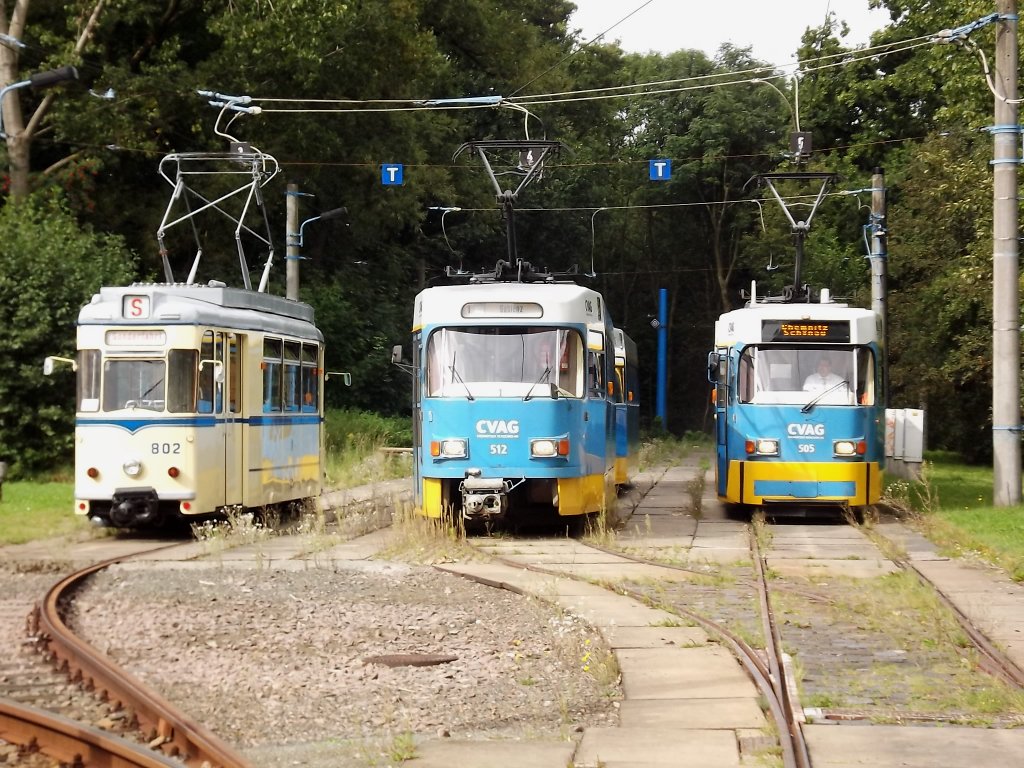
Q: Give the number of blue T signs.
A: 2